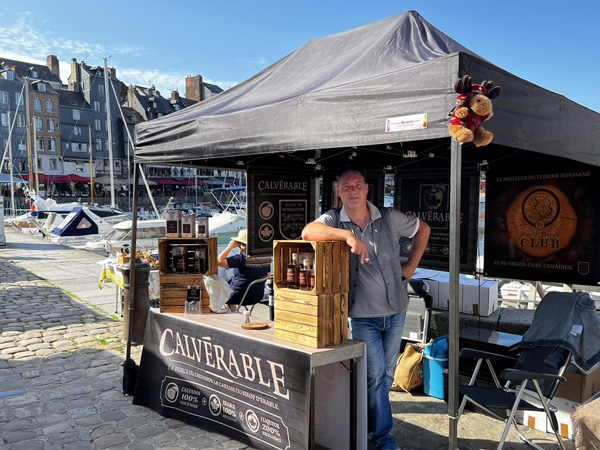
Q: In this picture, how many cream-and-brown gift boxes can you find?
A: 3